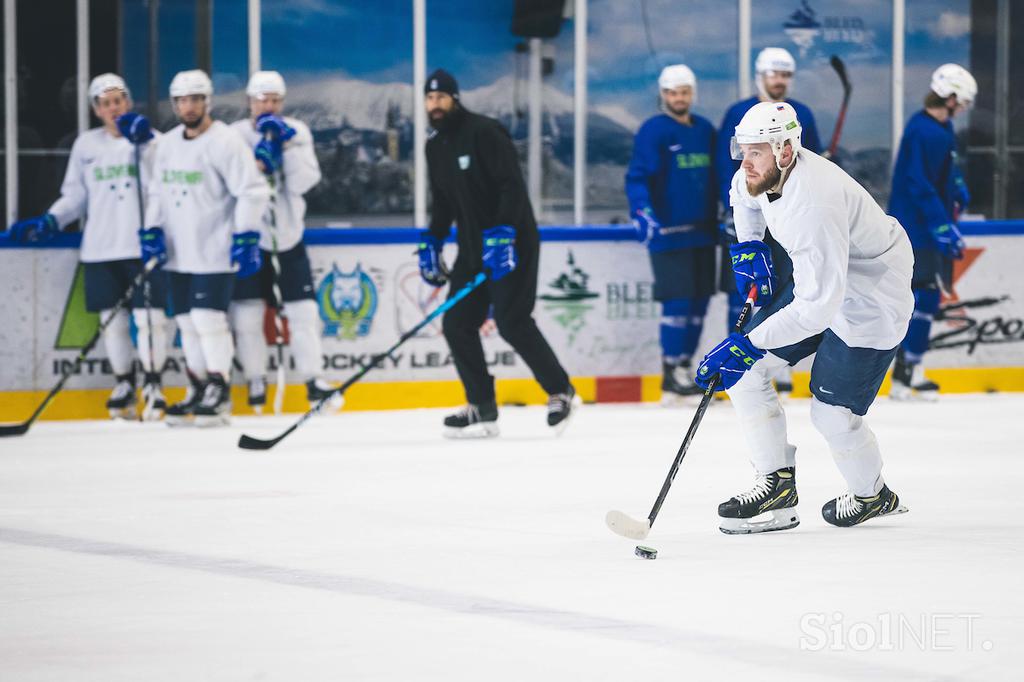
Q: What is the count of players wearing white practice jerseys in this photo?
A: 4